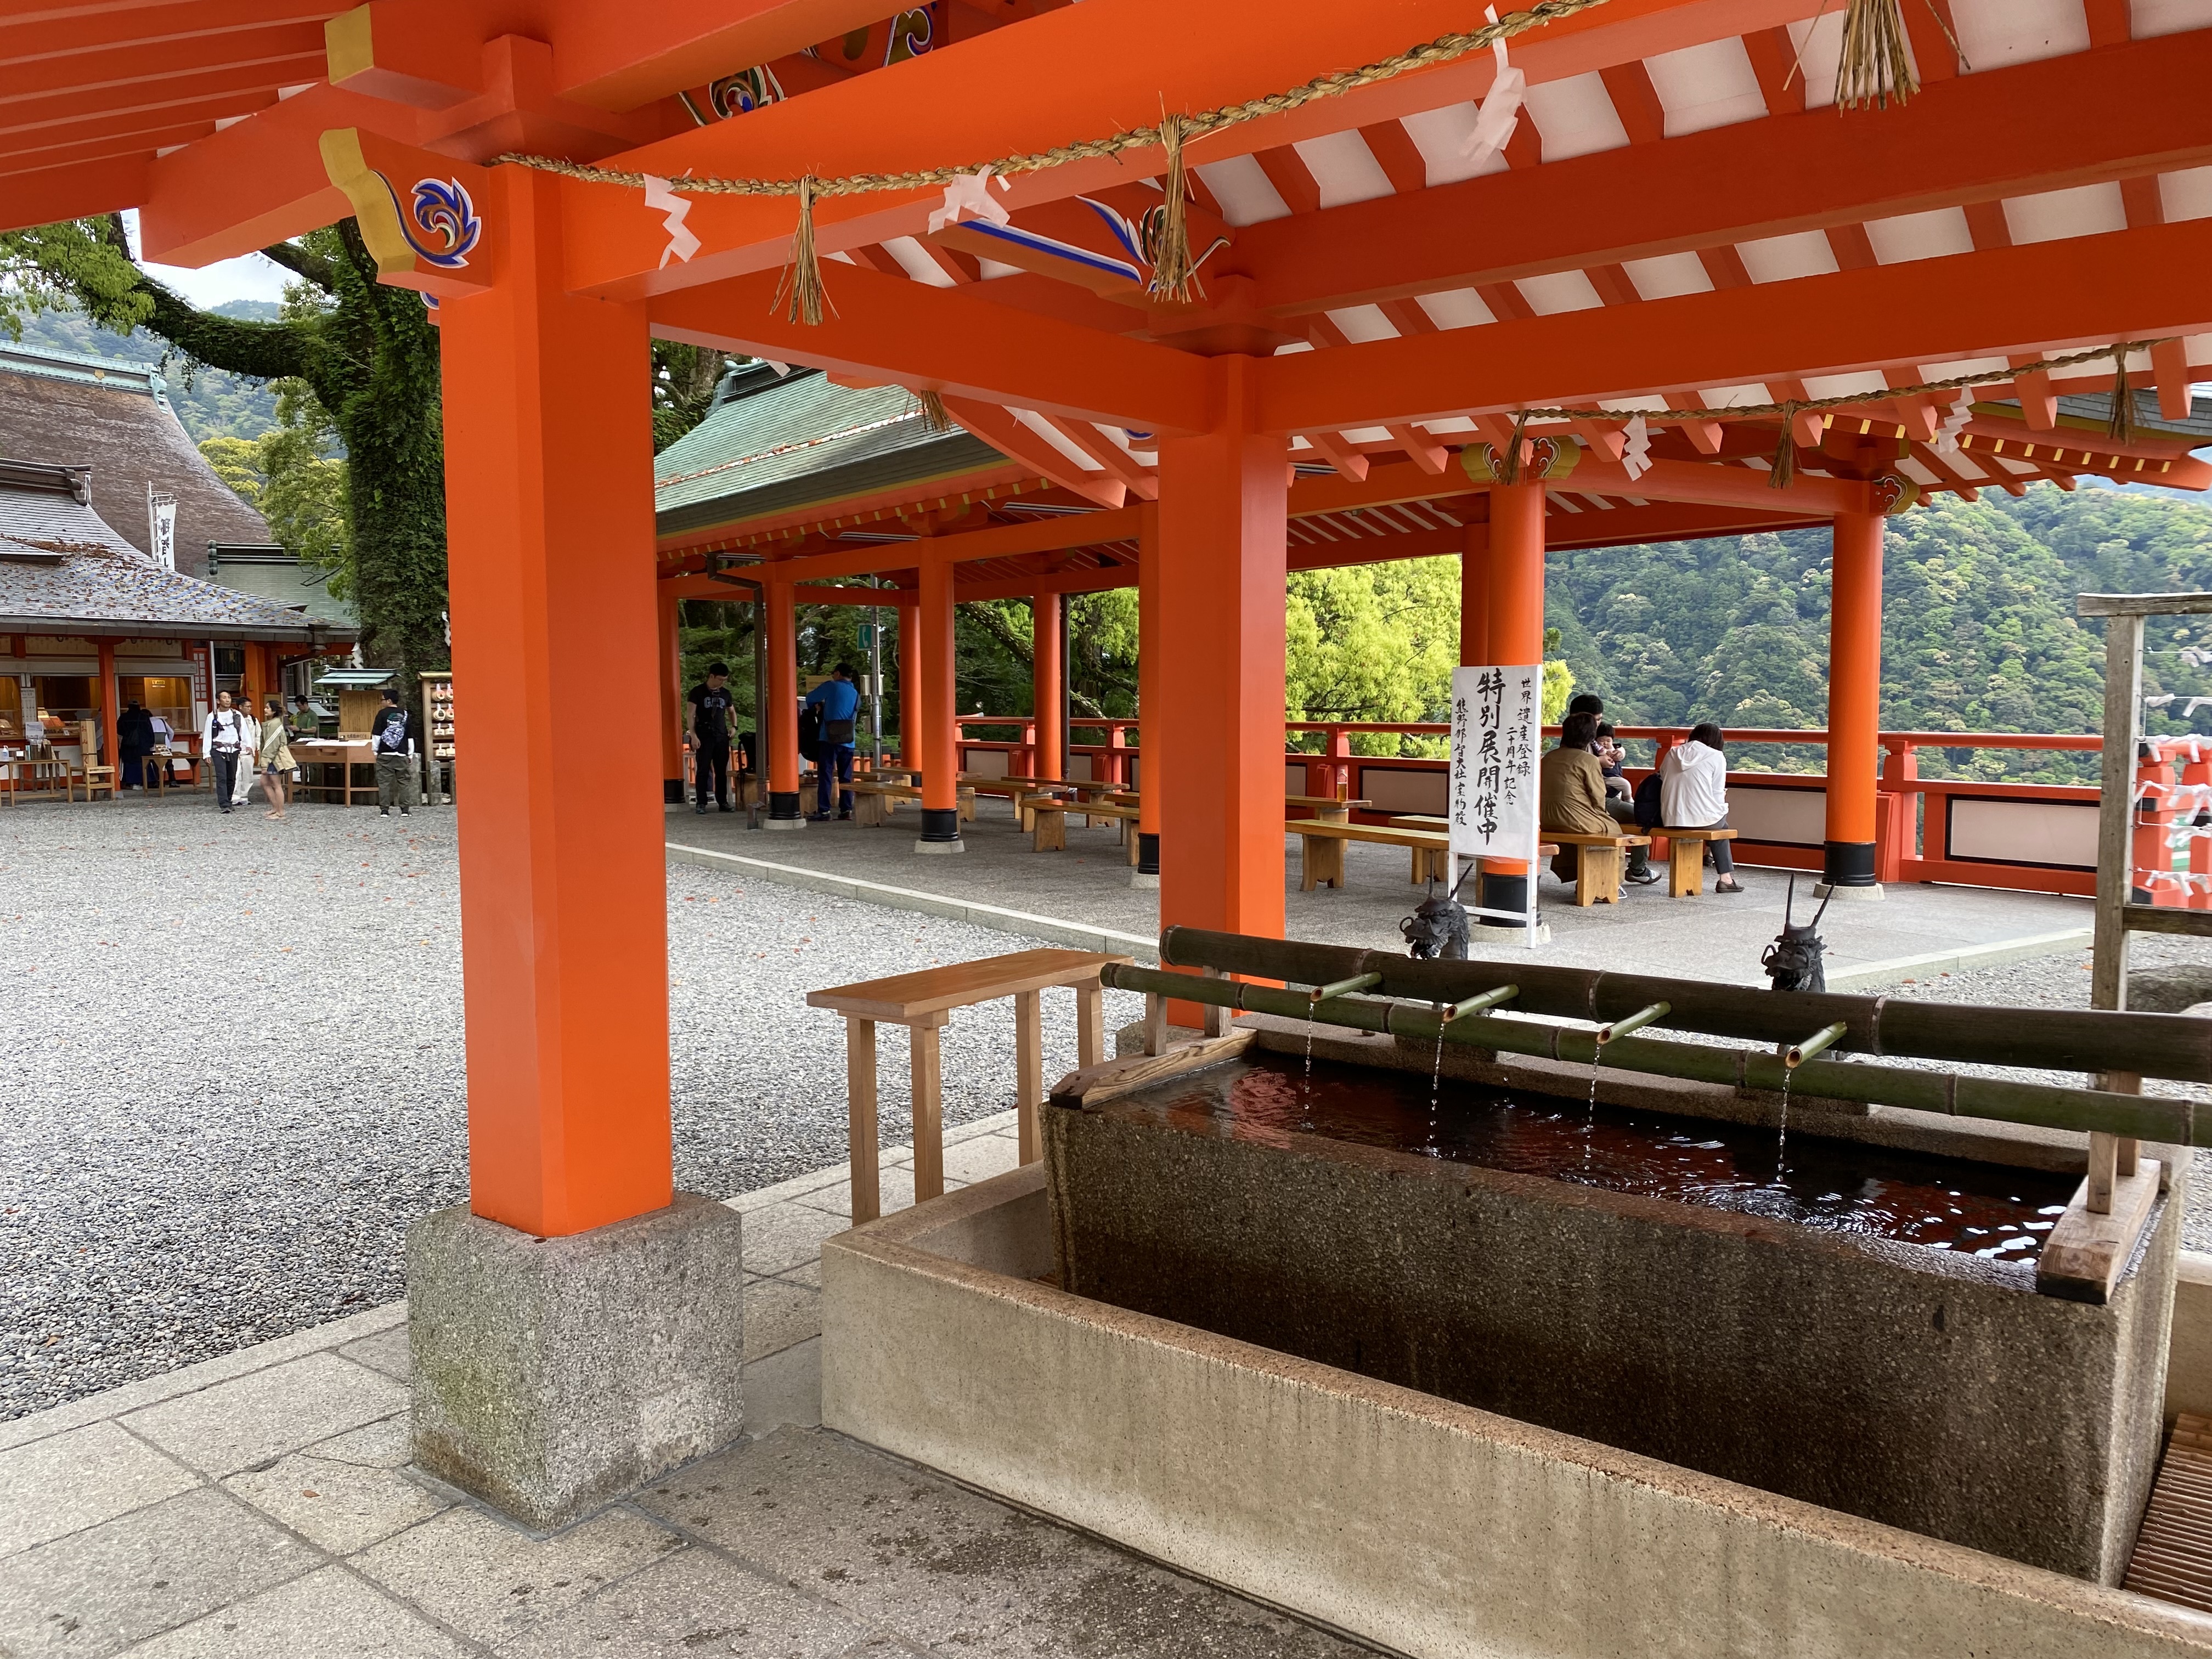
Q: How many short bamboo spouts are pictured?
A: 4